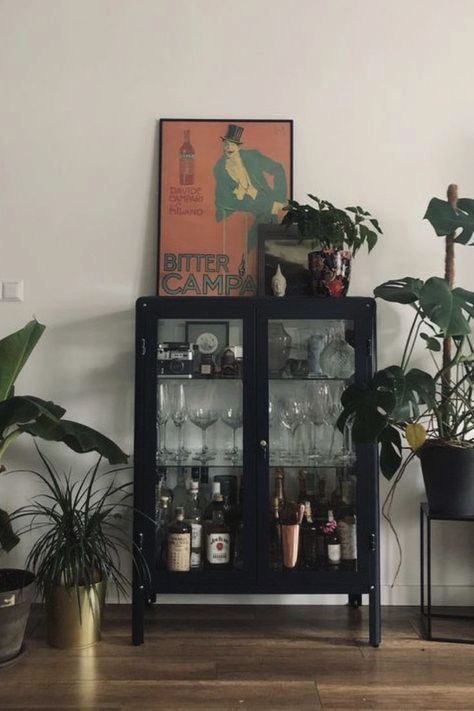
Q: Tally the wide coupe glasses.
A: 2